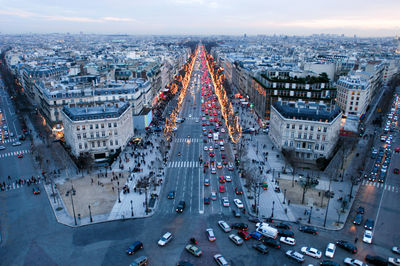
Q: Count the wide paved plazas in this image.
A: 2